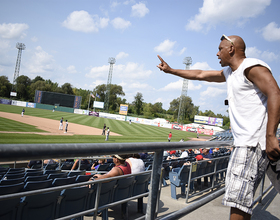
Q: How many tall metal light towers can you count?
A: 3